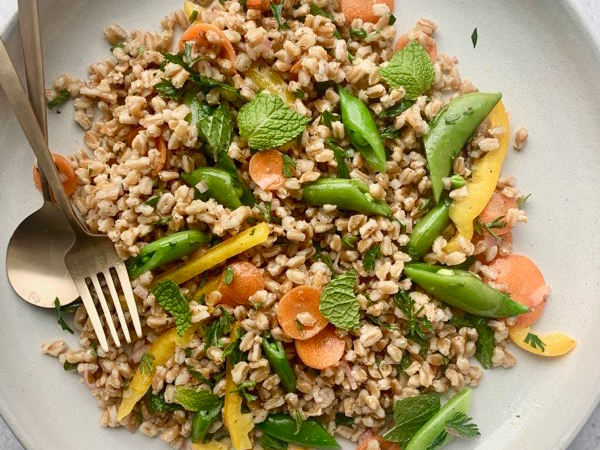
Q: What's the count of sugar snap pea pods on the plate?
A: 11